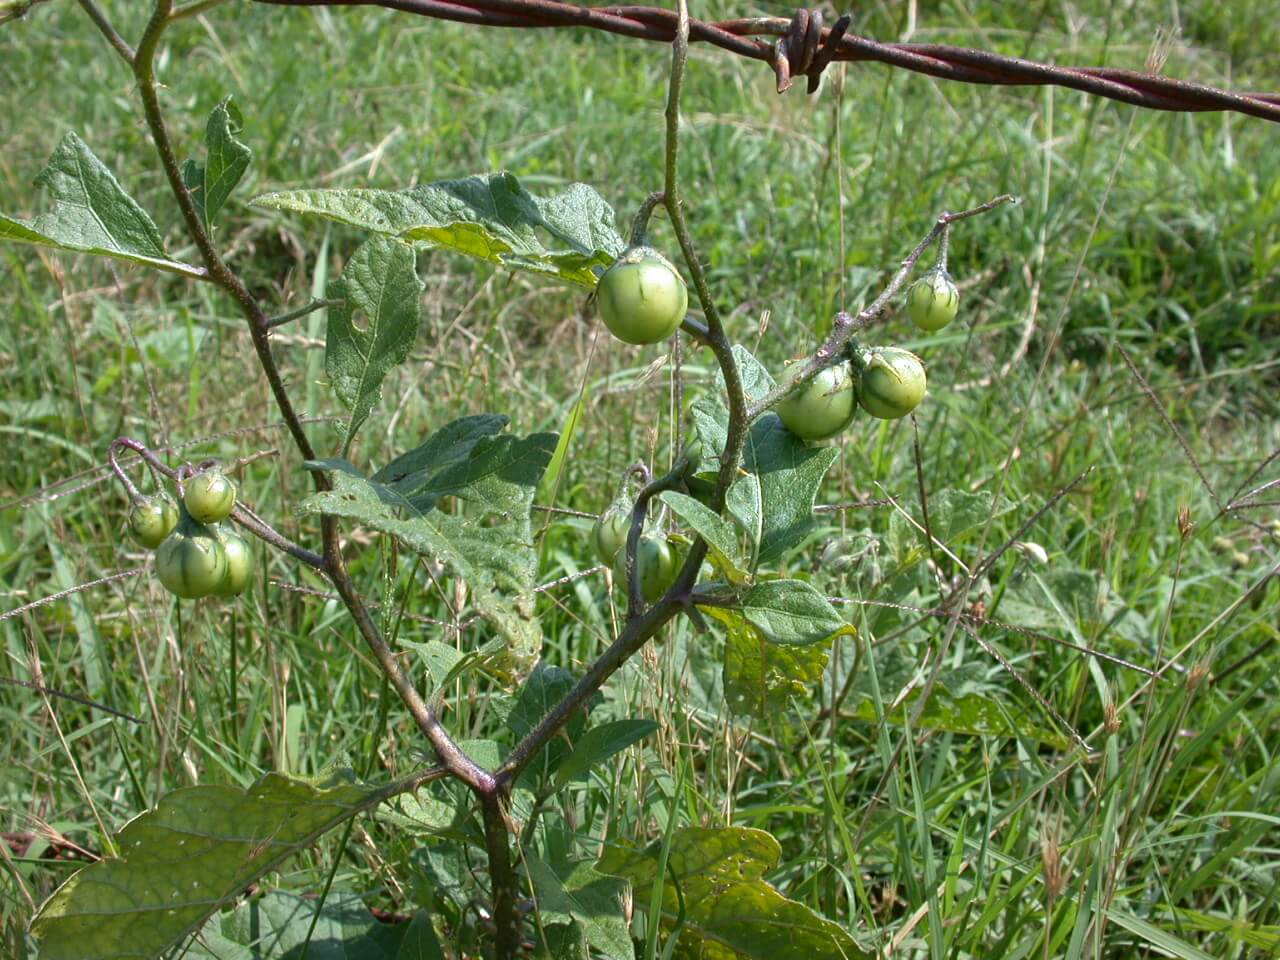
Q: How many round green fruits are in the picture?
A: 10